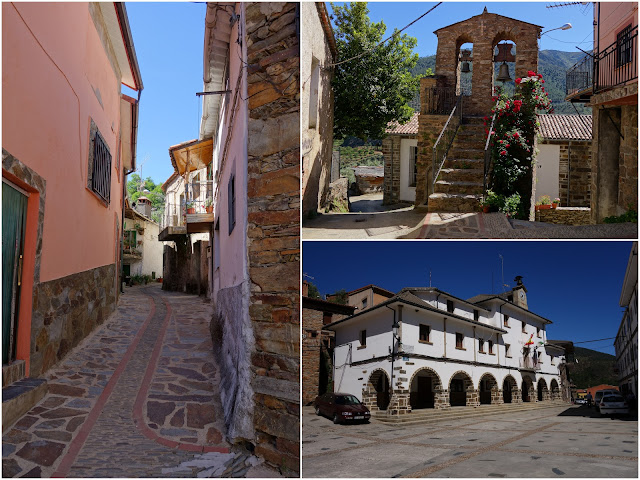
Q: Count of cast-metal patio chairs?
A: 0